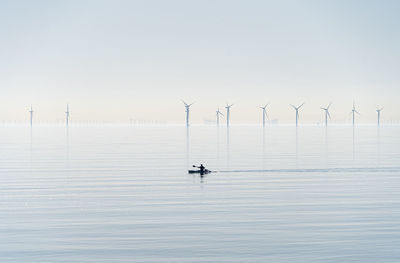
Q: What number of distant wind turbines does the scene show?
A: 10